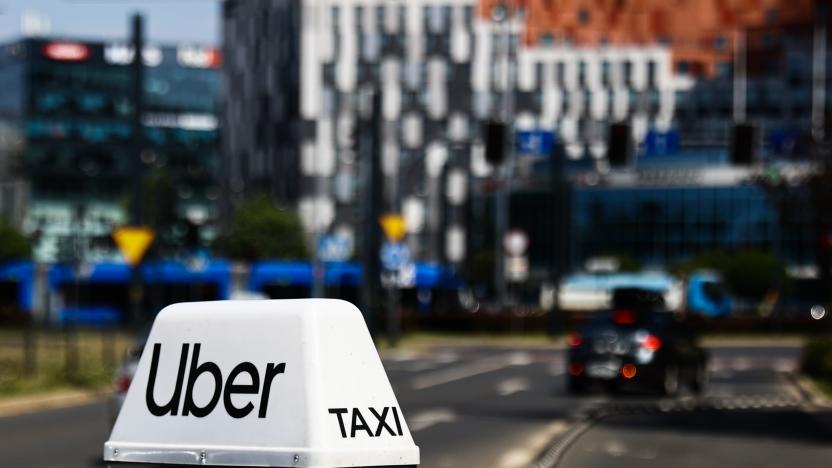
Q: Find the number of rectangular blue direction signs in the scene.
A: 2